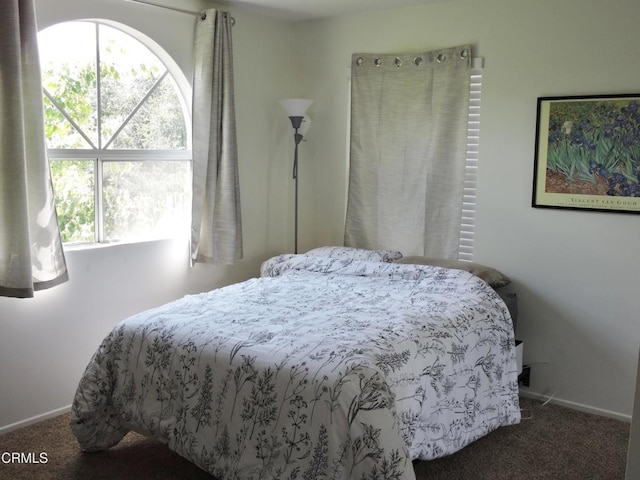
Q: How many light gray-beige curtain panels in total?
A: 3